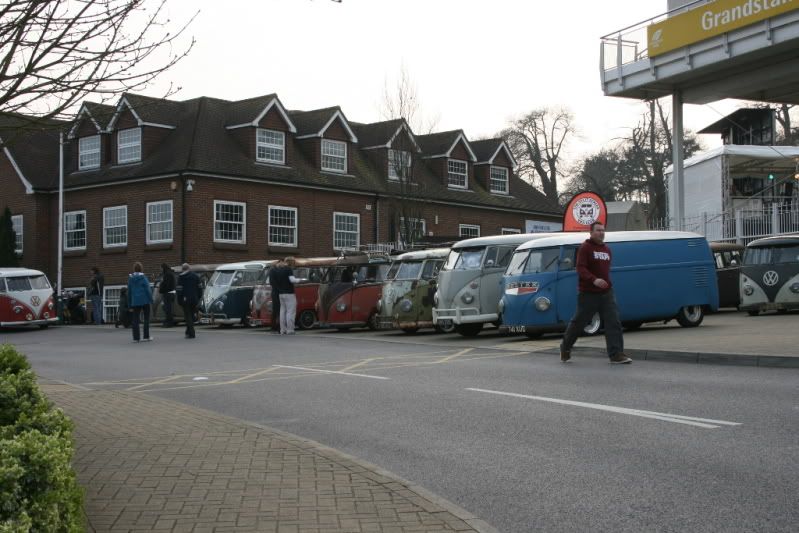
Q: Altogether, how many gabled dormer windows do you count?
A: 7